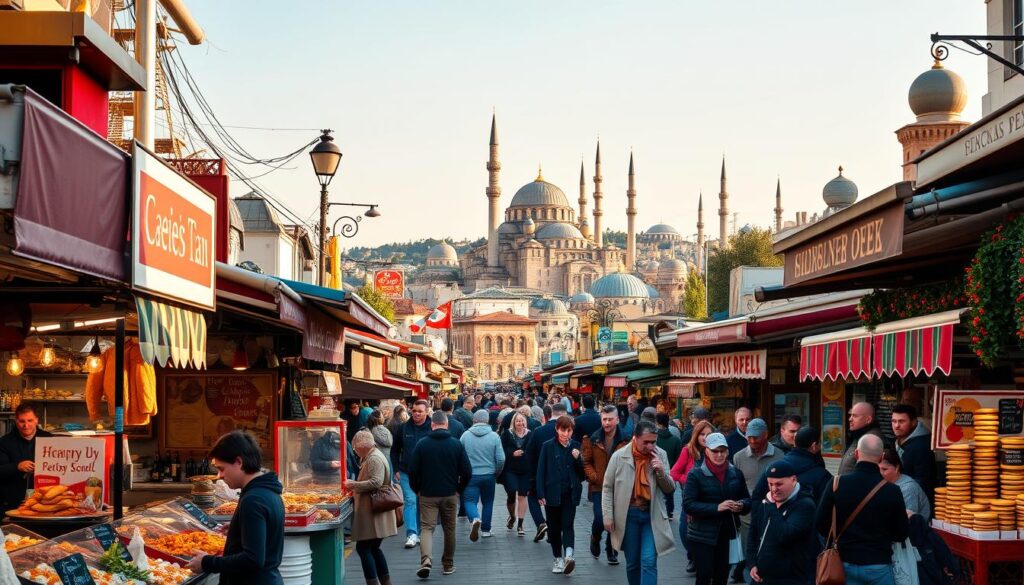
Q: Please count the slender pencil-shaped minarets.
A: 7